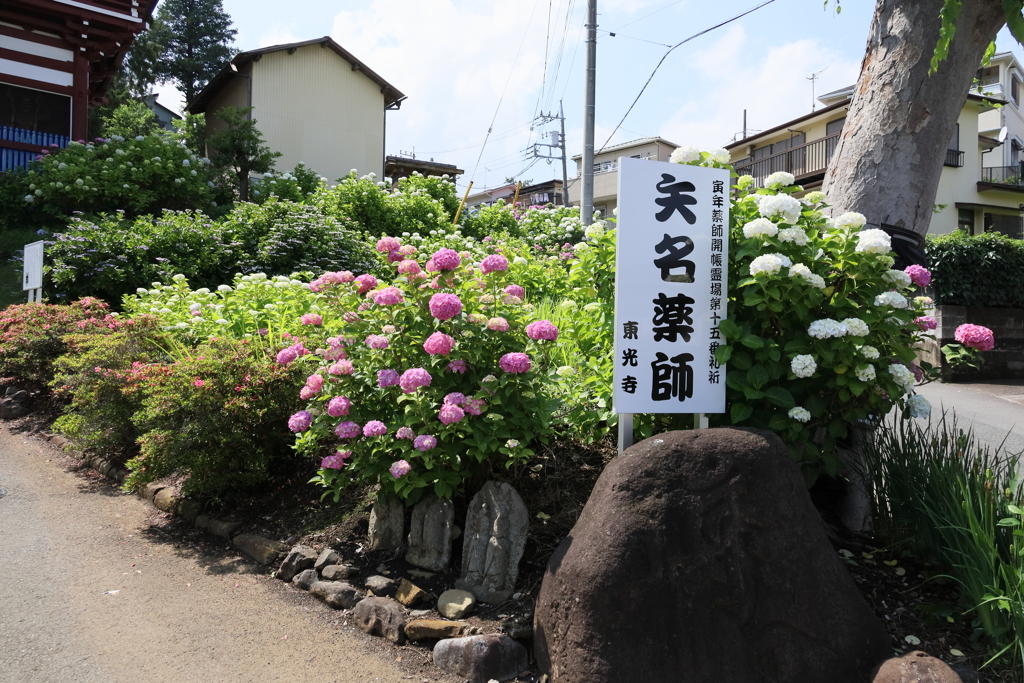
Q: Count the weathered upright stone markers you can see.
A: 3